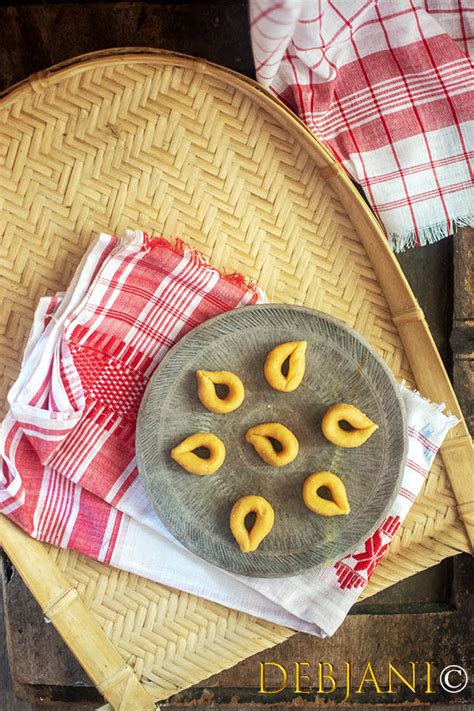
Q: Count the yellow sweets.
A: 7